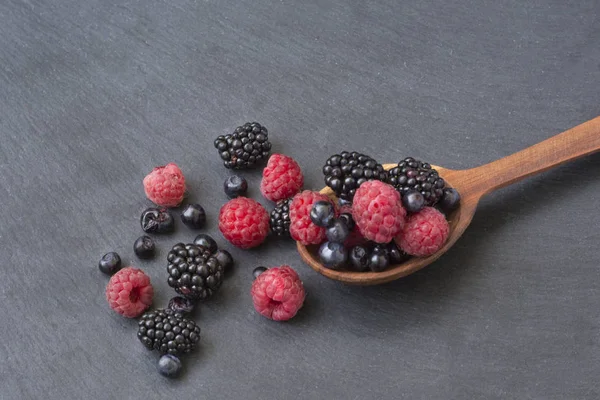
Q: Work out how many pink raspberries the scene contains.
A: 8